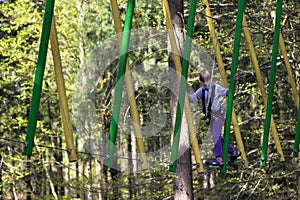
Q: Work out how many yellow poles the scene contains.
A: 6